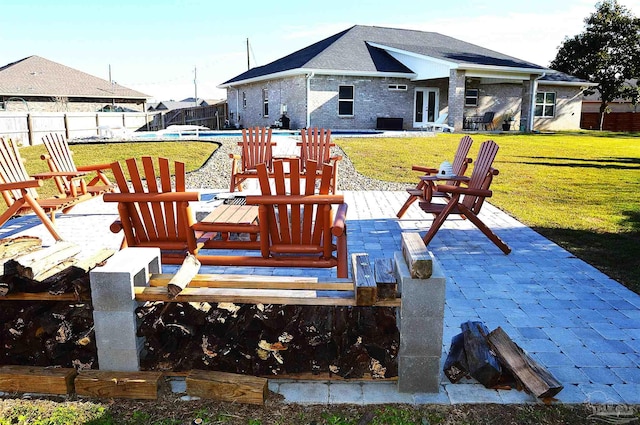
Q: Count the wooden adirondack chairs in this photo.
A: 8